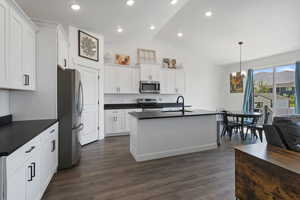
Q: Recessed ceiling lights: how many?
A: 7